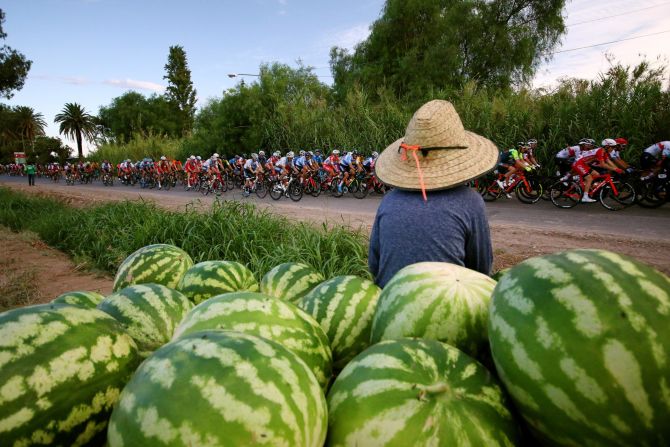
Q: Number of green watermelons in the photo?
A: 12